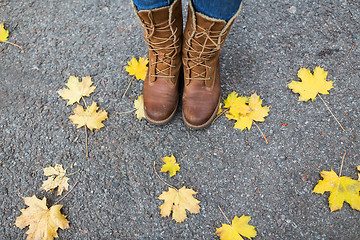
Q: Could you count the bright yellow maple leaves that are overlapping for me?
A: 2